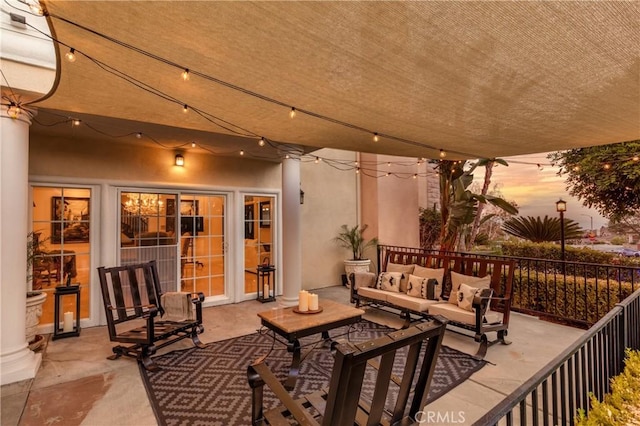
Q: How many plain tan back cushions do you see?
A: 3